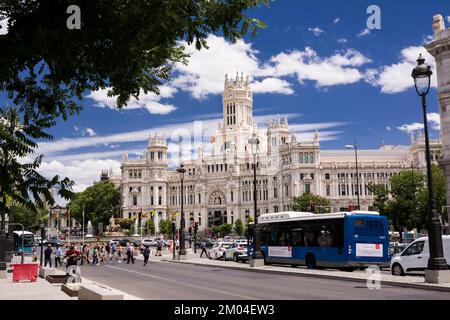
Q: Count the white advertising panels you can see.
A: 2